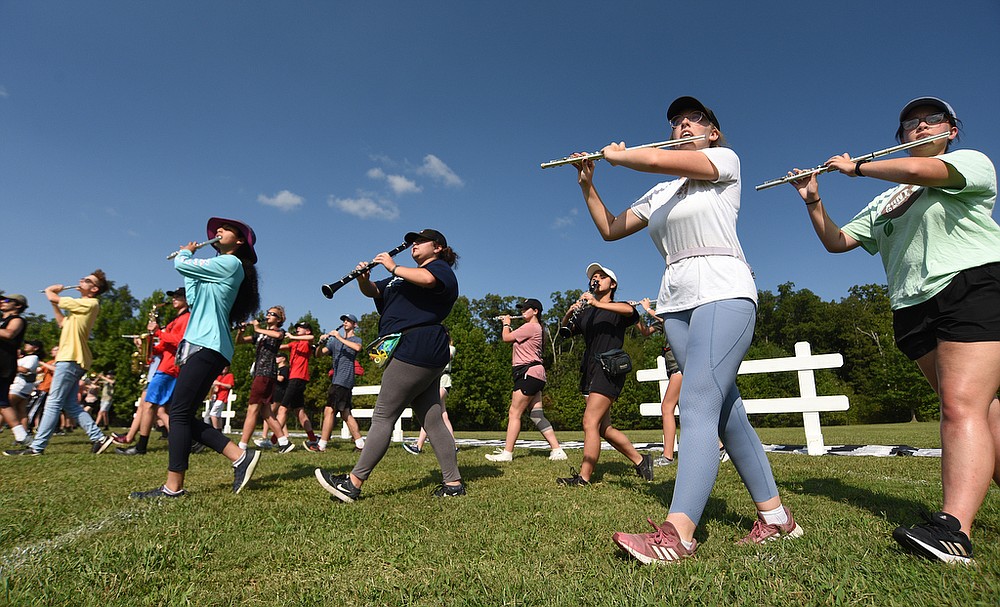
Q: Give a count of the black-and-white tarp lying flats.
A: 1